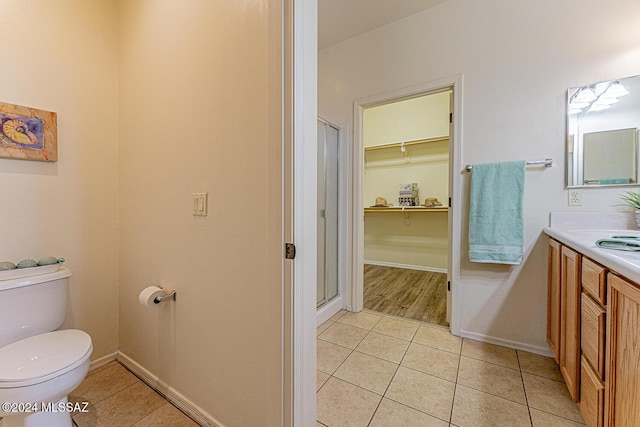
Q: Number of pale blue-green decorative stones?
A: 3